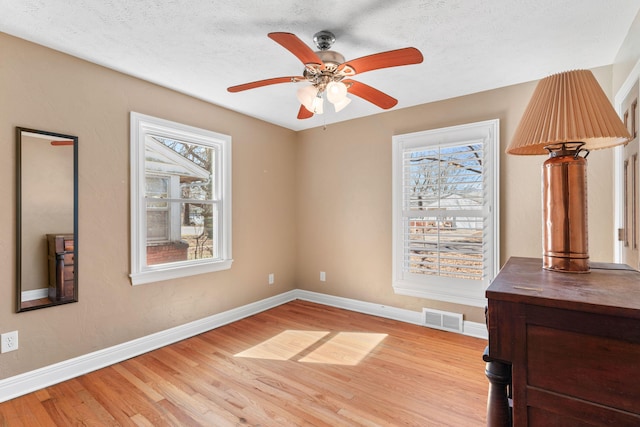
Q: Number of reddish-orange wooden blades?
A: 5